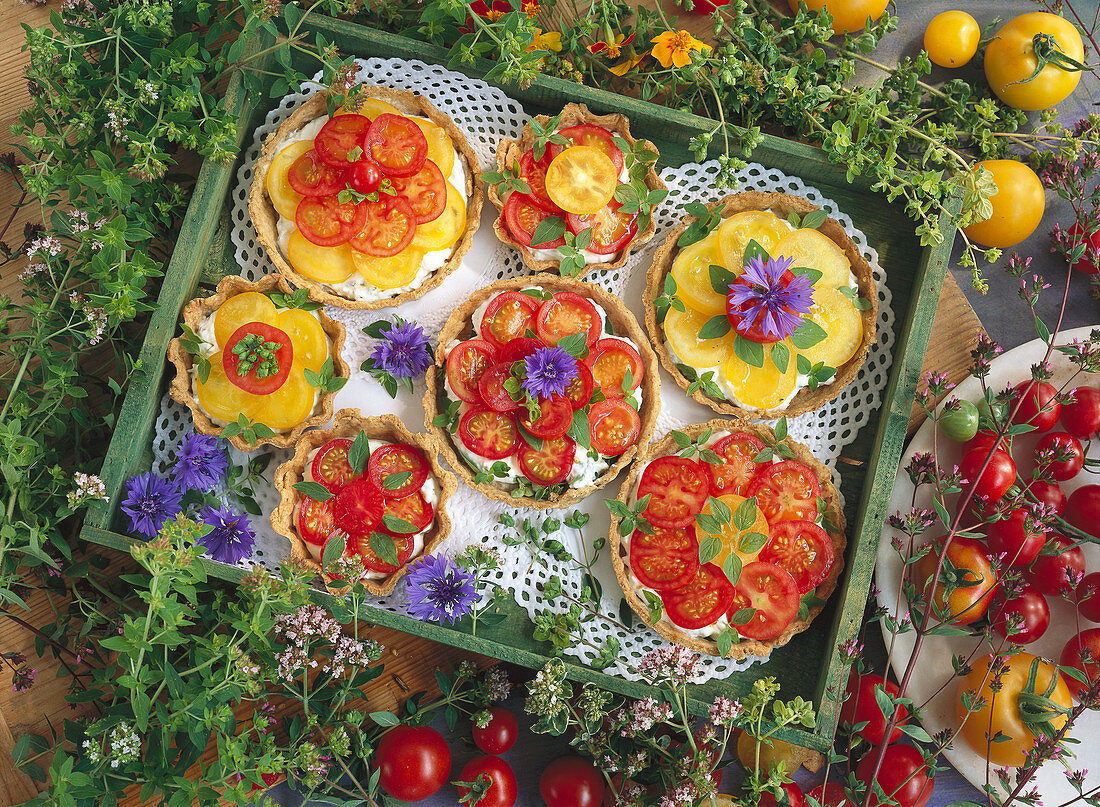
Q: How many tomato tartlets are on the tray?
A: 7